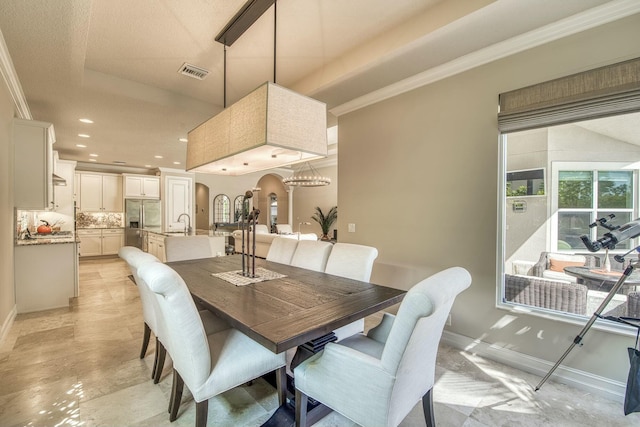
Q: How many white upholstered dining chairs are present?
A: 8